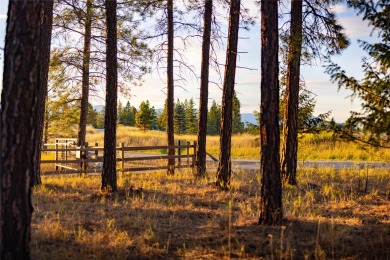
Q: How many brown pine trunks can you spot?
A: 9